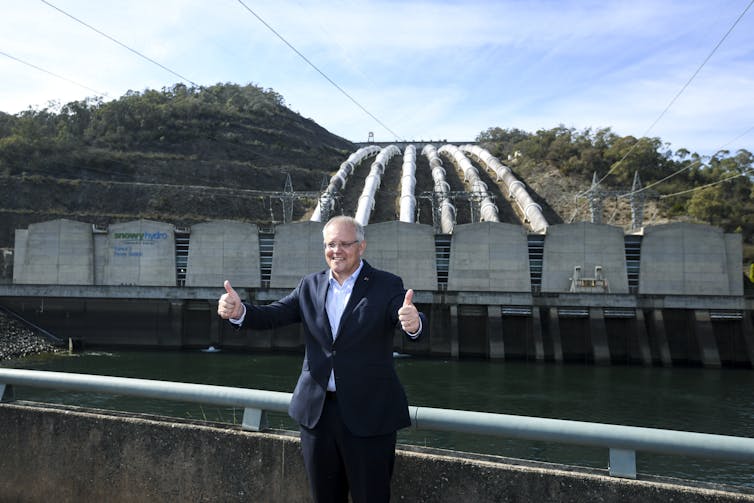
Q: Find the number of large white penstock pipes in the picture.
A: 6